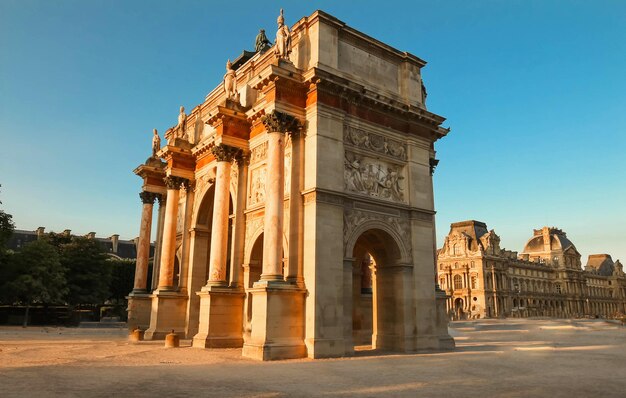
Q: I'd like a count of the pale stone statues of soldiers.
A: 4